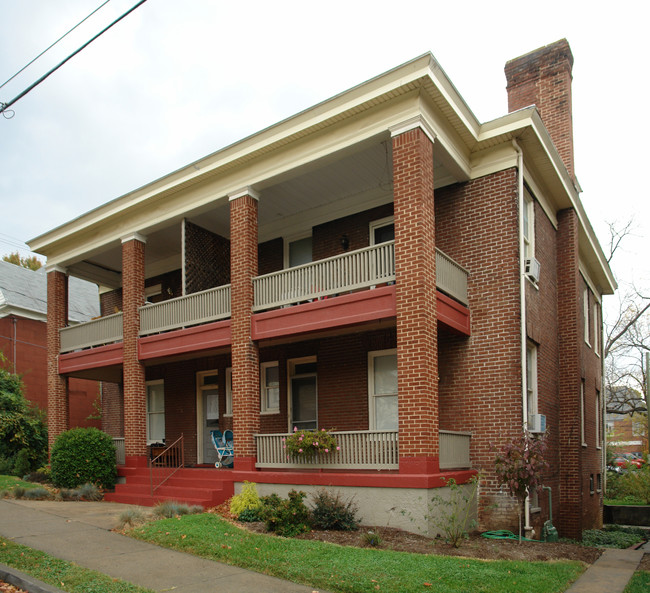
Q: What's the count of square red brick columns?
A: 4